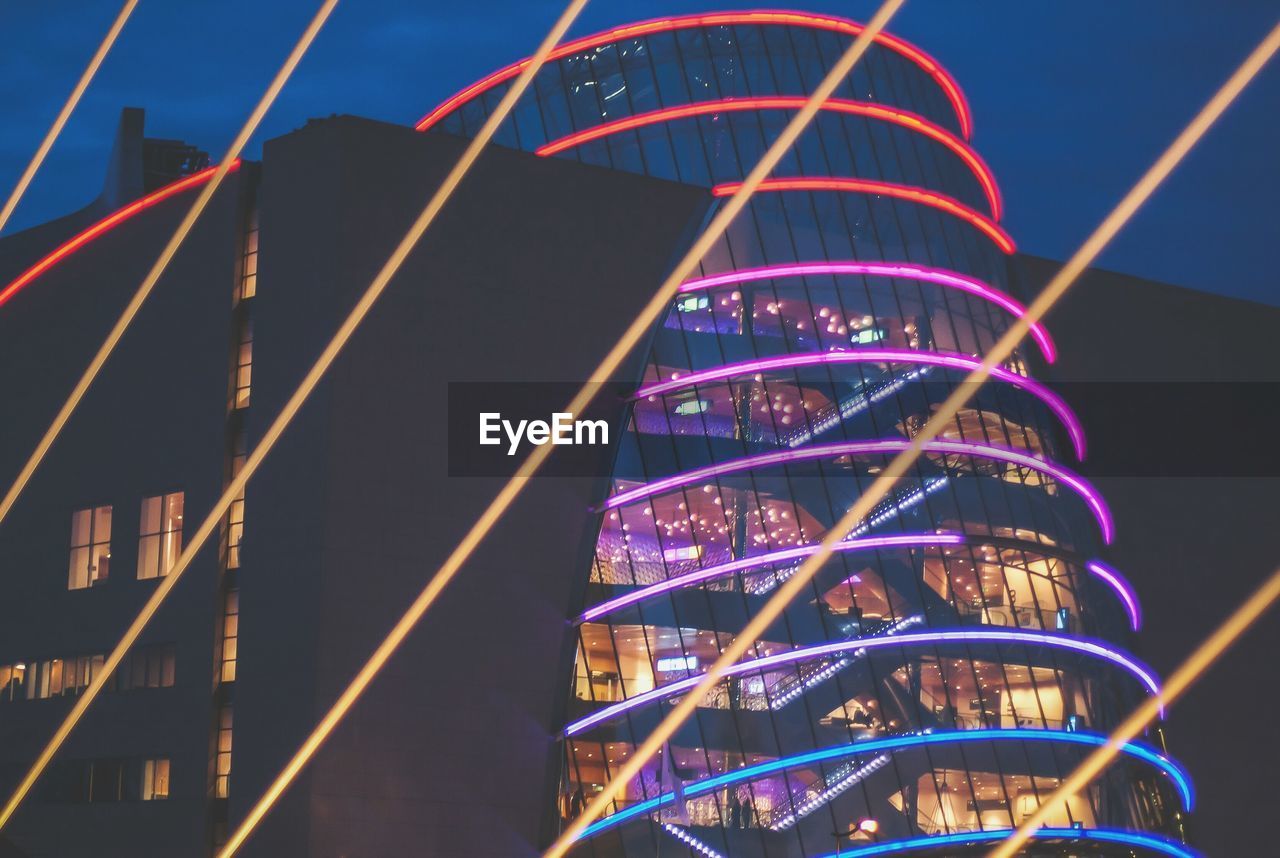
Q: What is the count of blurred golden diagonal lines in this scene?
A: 6